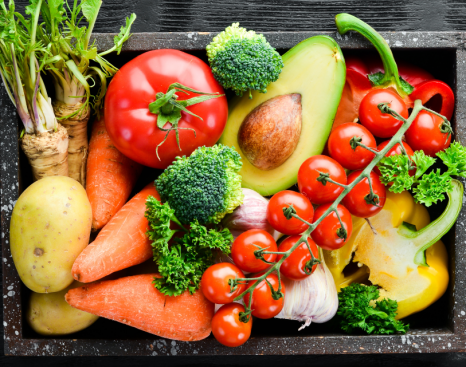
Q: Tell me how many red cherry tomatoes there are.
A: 13